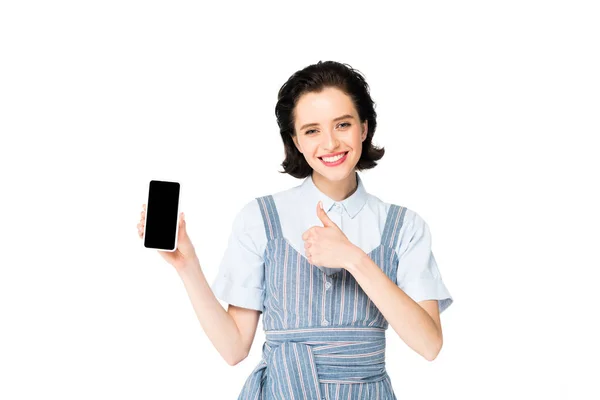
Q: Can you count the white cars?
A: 0